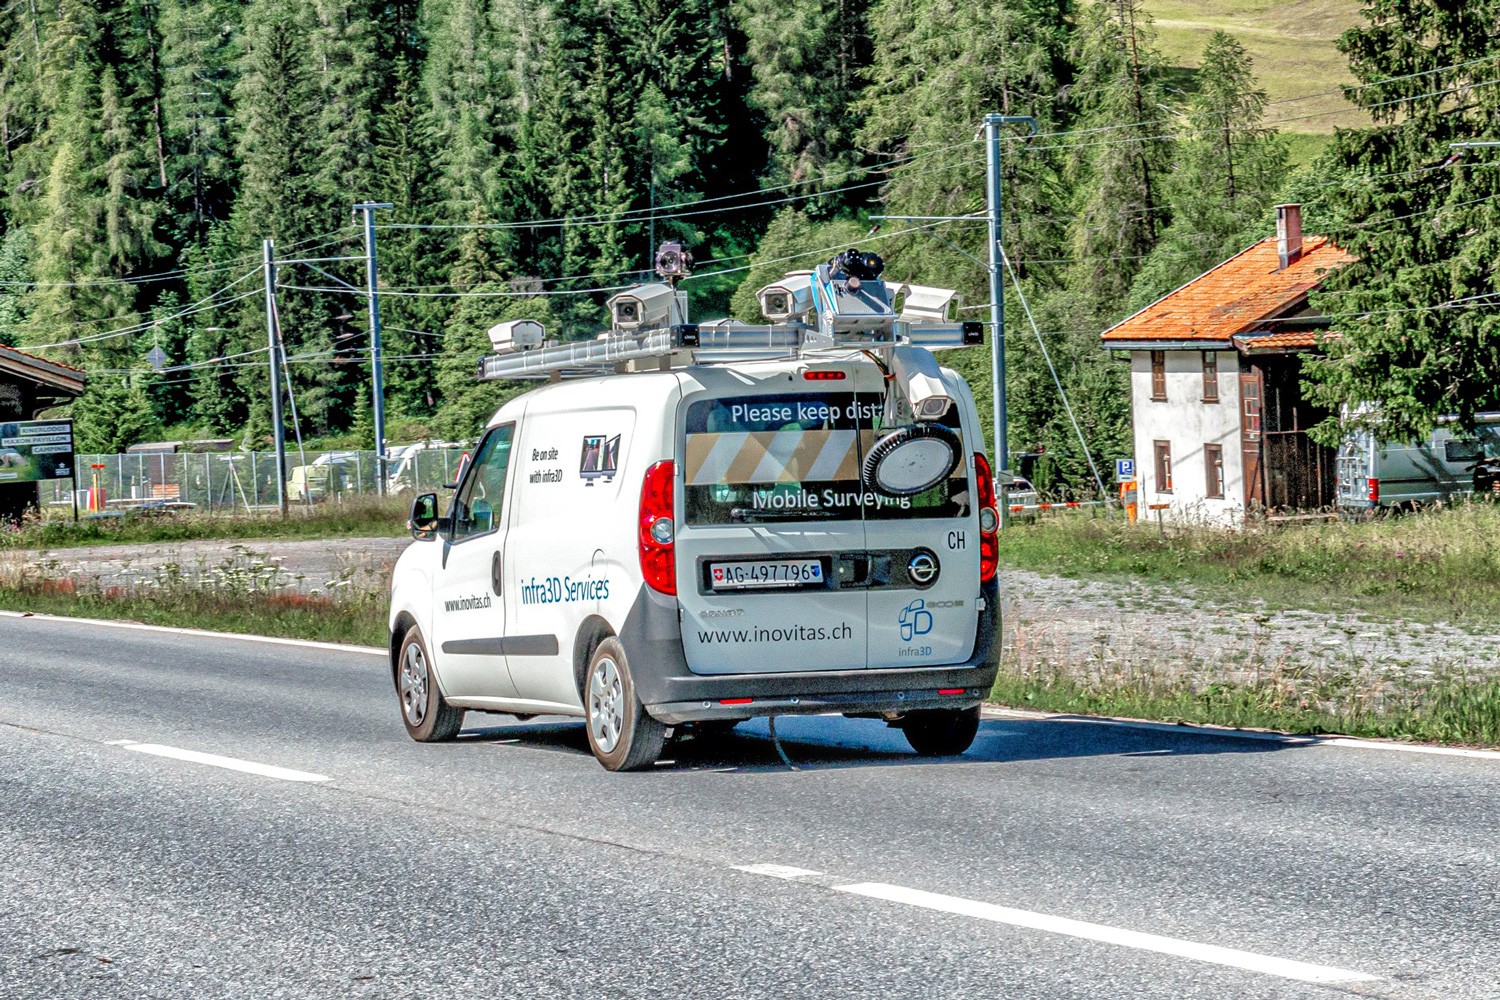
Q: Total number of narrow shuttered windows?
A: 4